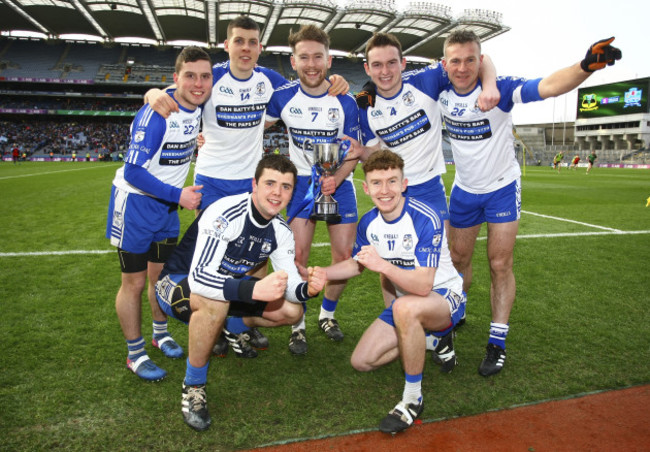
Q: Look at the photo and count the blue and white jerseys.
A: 7